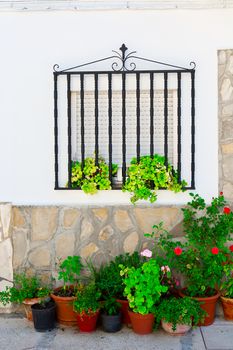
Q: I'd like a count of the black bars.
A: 11